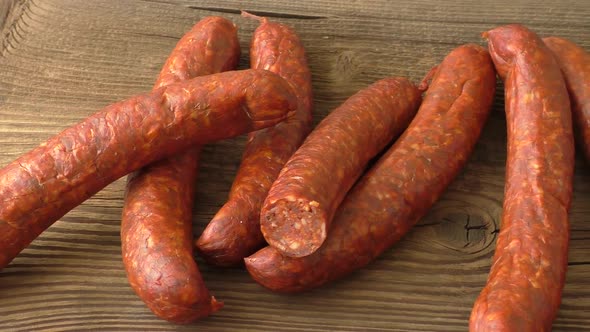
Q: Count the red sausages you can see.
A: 7